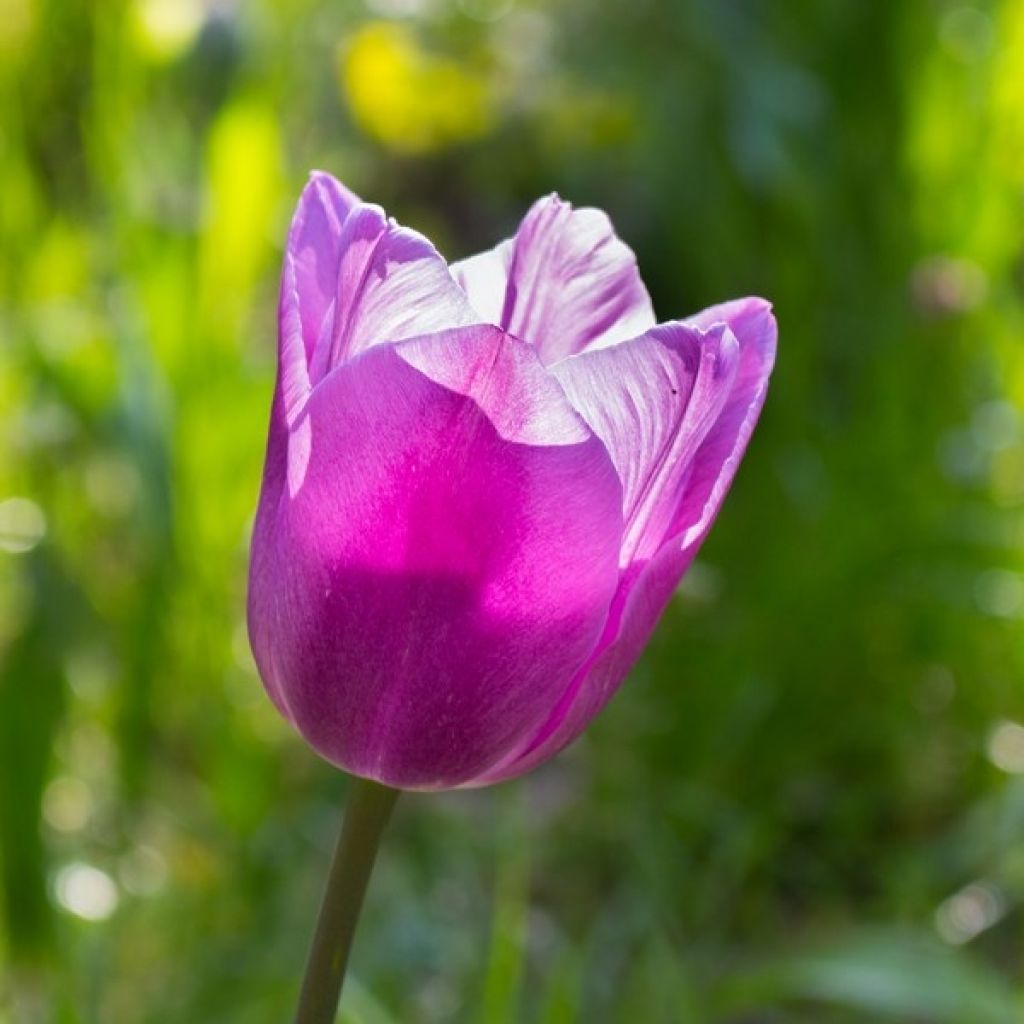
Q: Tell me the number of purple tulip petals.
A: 6